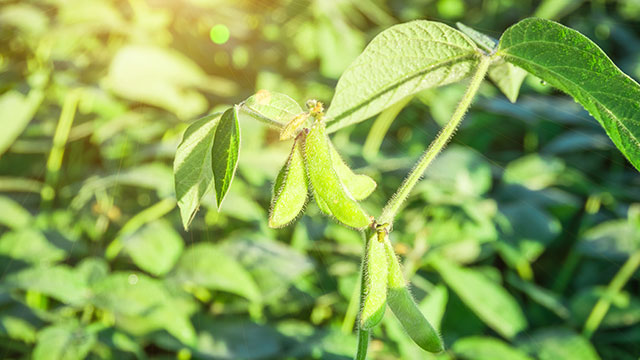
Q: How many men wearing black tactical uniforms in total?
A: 0